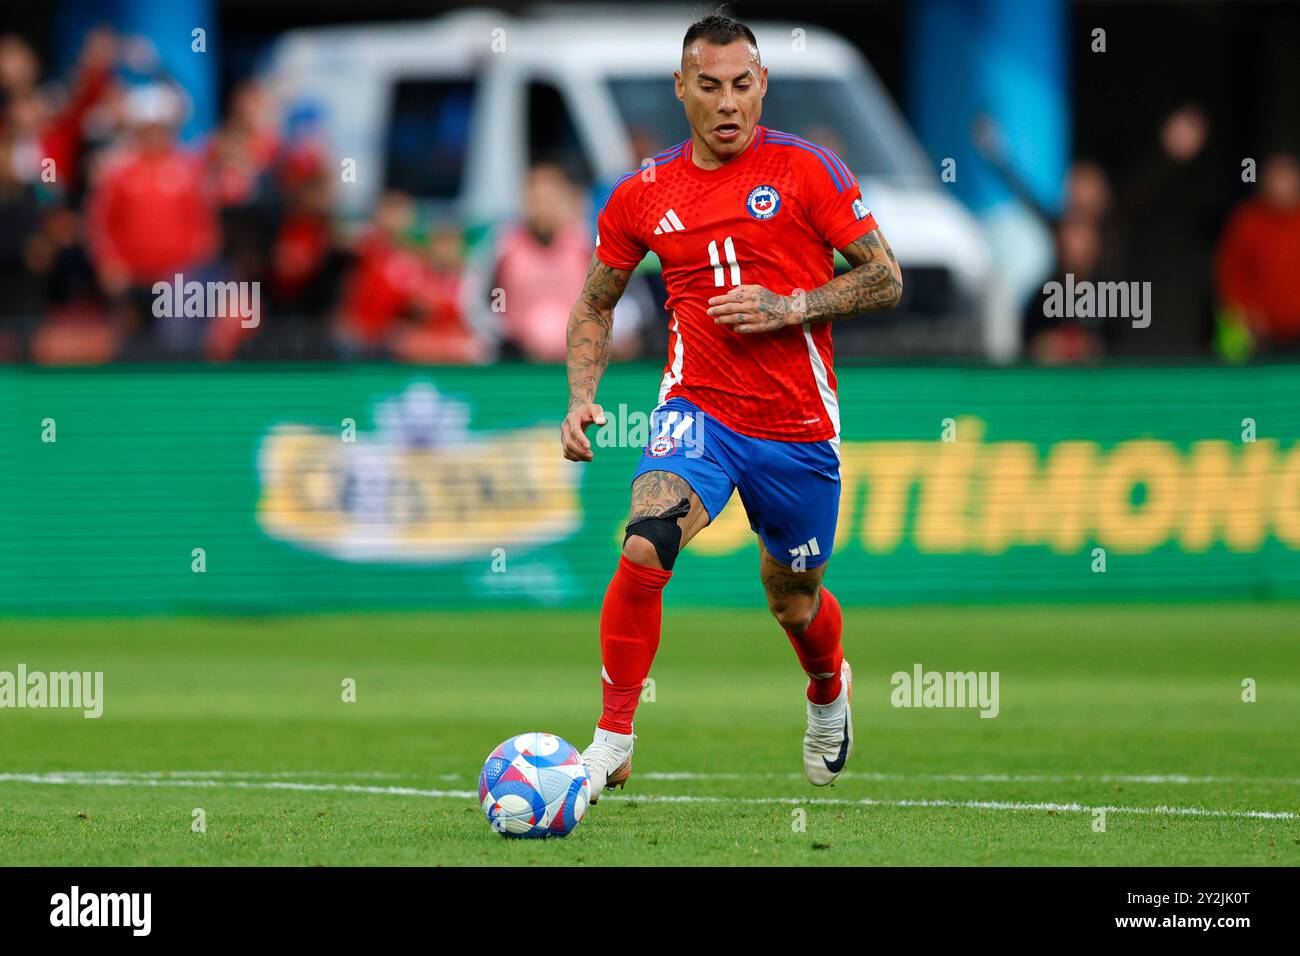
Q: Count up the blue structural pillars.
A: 2